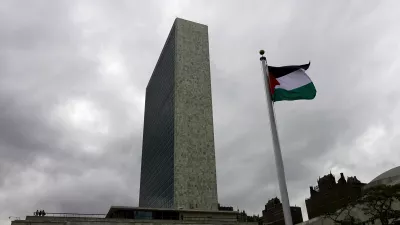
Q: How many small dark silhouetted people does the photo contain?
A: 3